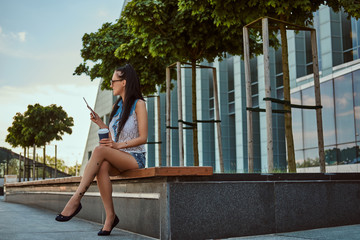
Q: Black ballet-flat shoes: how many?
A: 2